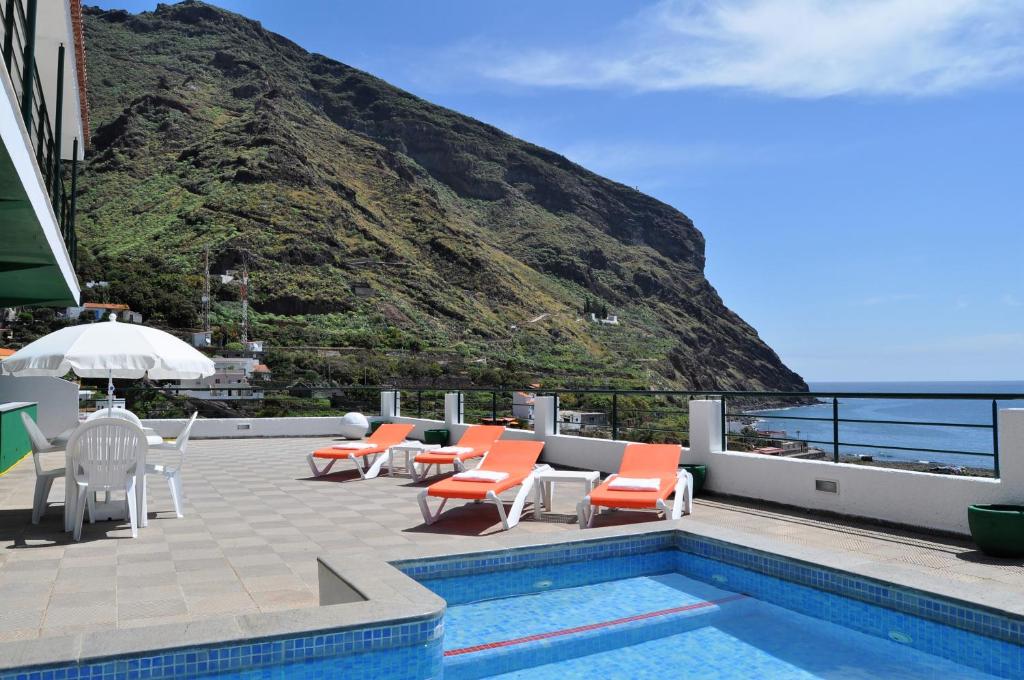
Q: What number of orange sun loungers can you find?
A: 4